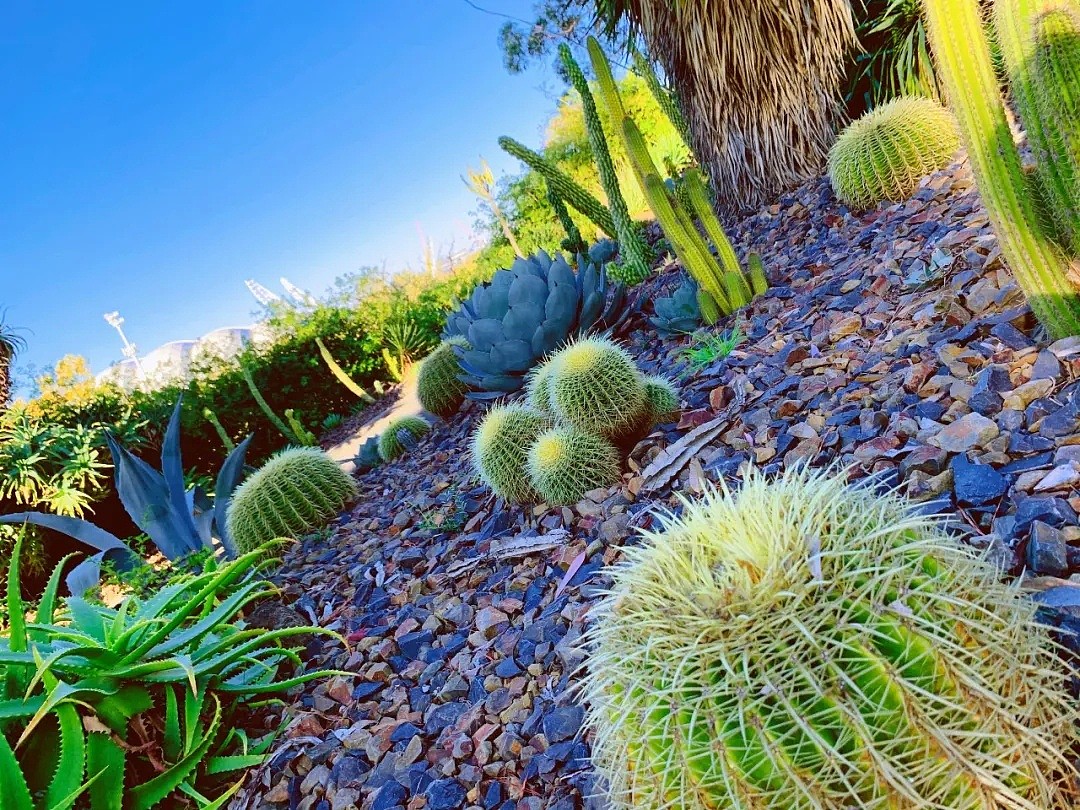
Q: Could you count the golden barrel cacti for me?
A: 10